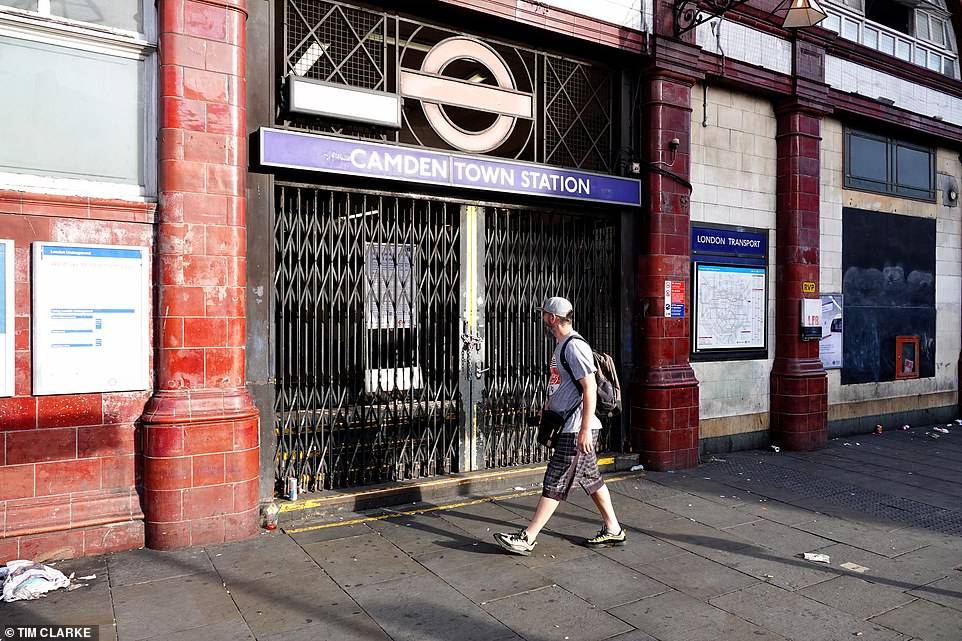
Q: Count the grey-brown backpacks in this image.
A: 1